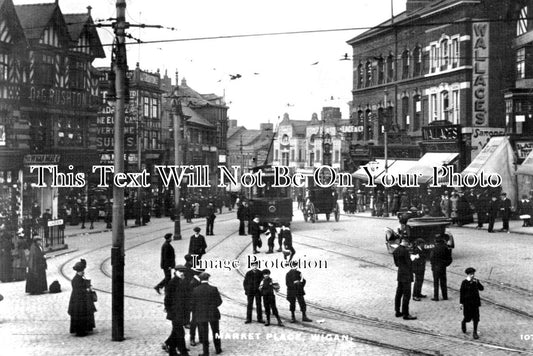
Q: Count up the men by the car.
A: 3